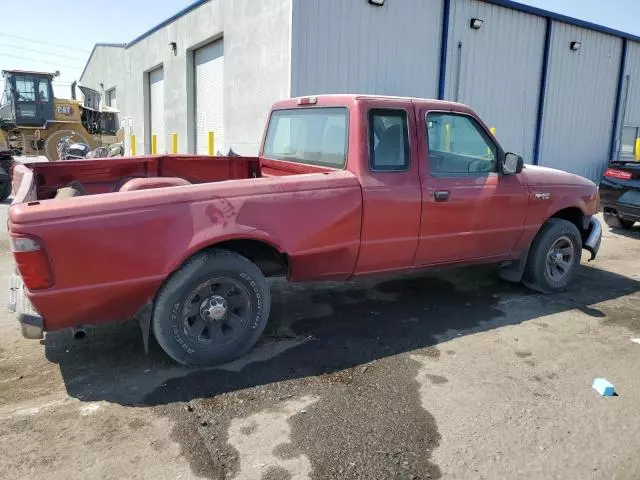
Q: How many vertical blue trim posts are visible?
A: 3